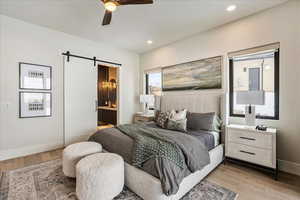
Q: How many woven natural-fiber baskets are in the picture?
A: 0